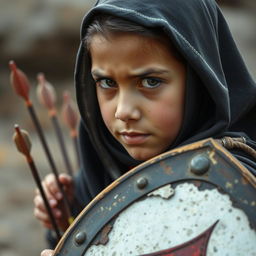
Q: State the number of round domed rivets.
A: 3